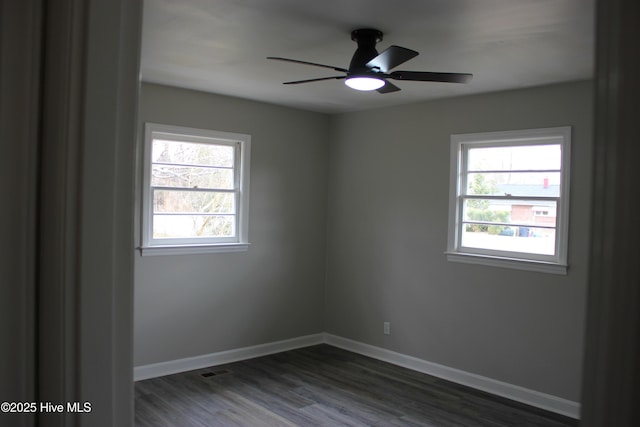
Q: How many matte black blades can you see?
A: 5